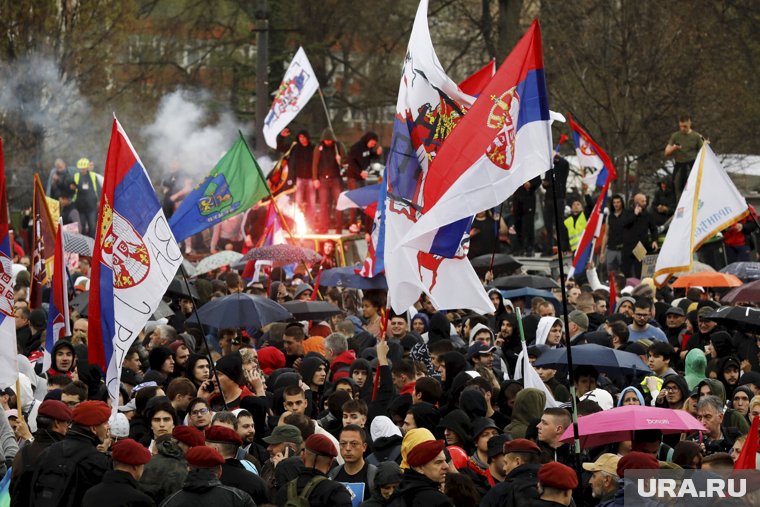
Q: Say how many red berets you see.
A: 11